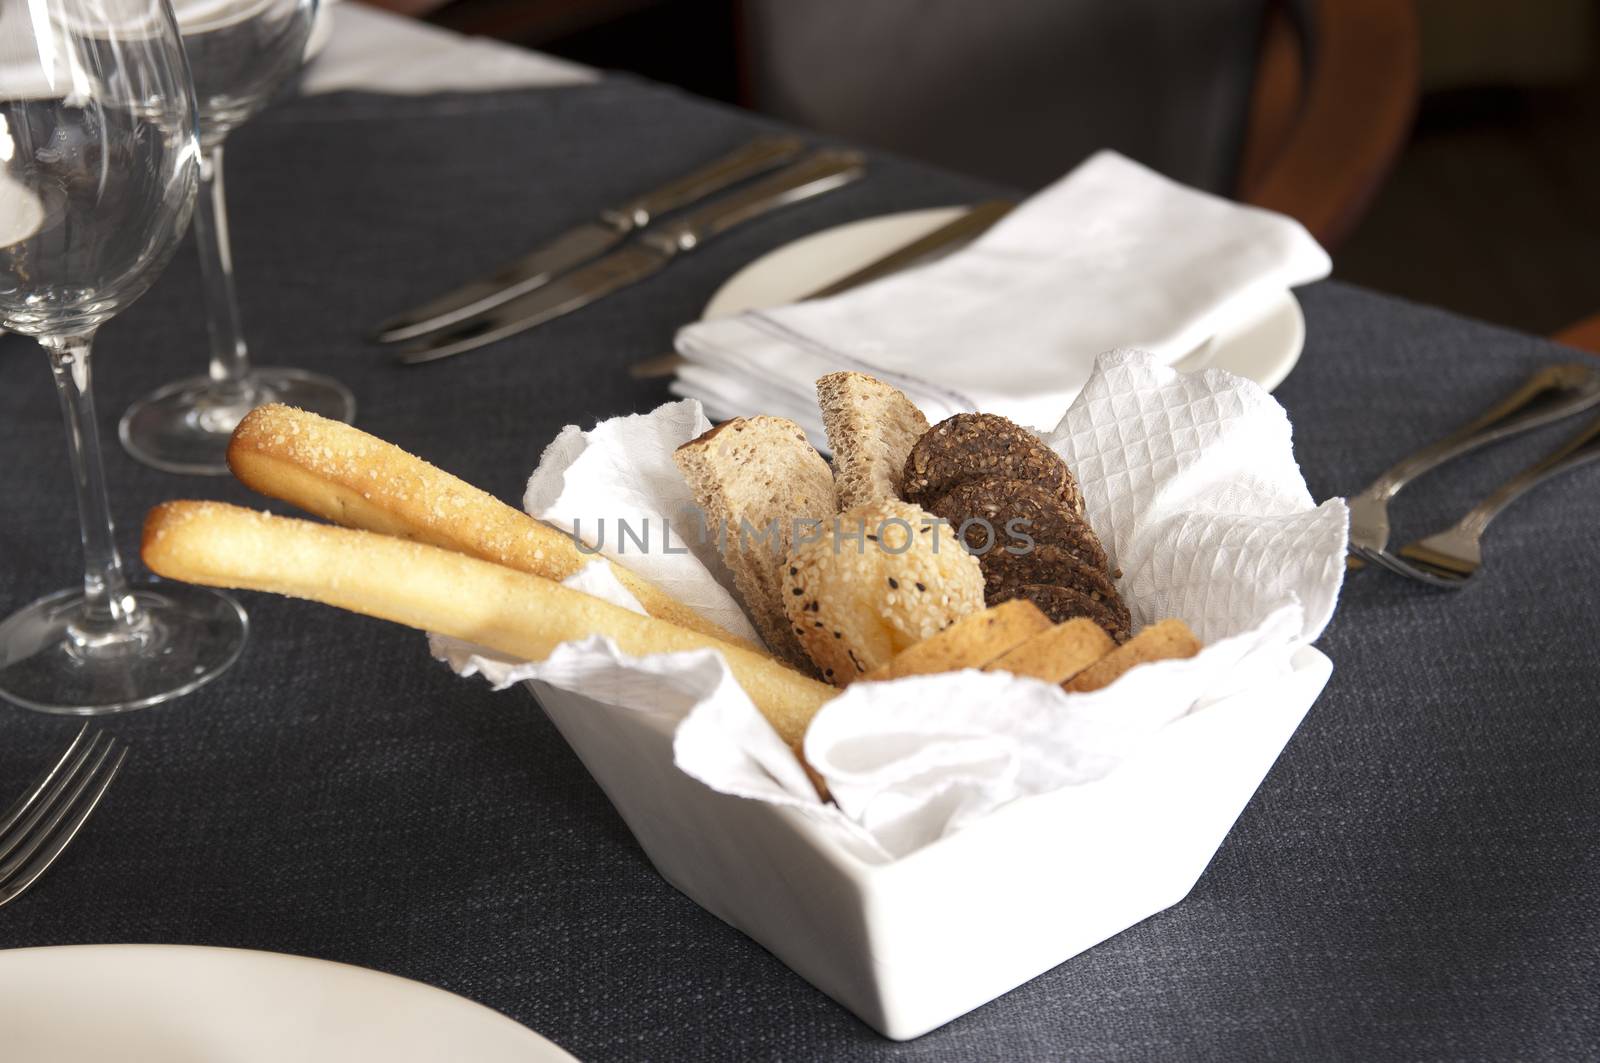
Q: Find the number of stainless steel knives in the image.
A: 3